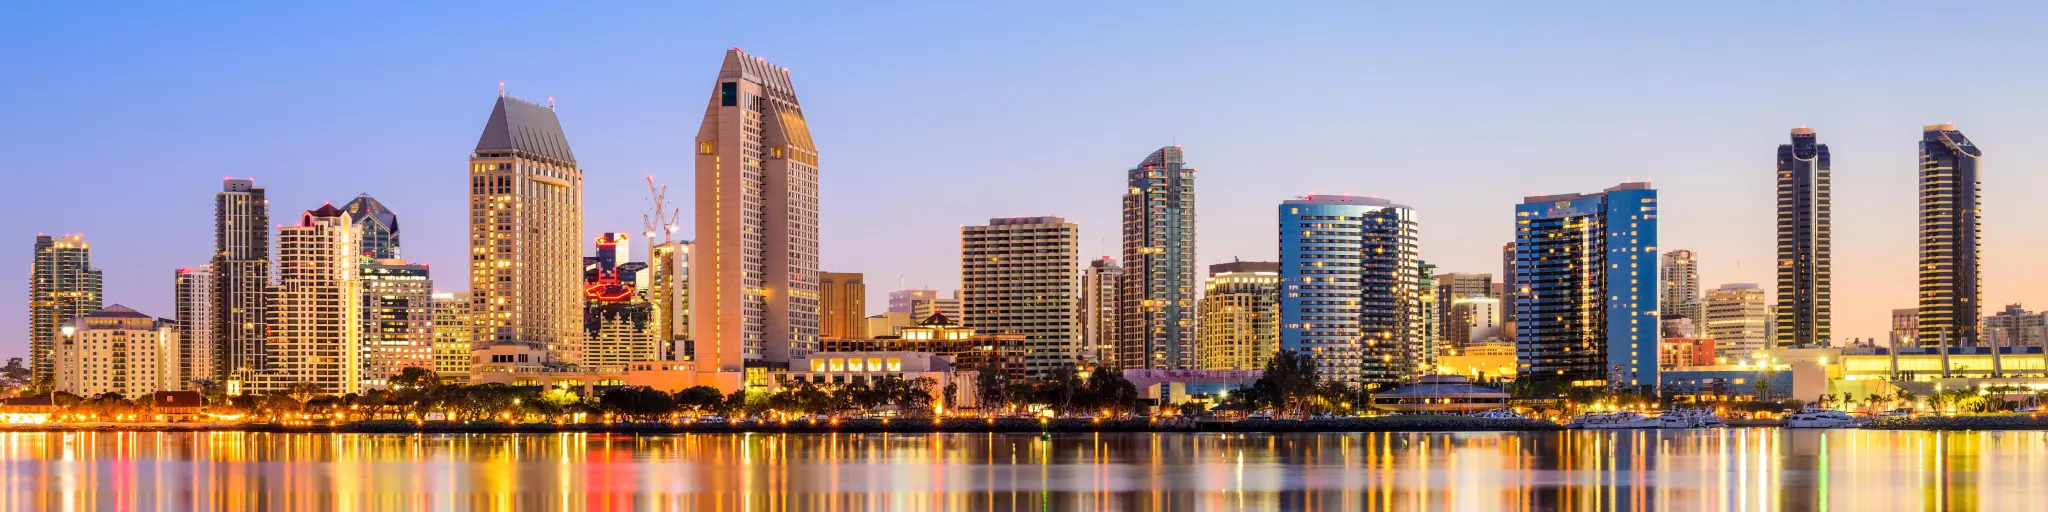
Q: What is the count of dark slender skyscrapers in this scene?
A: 2